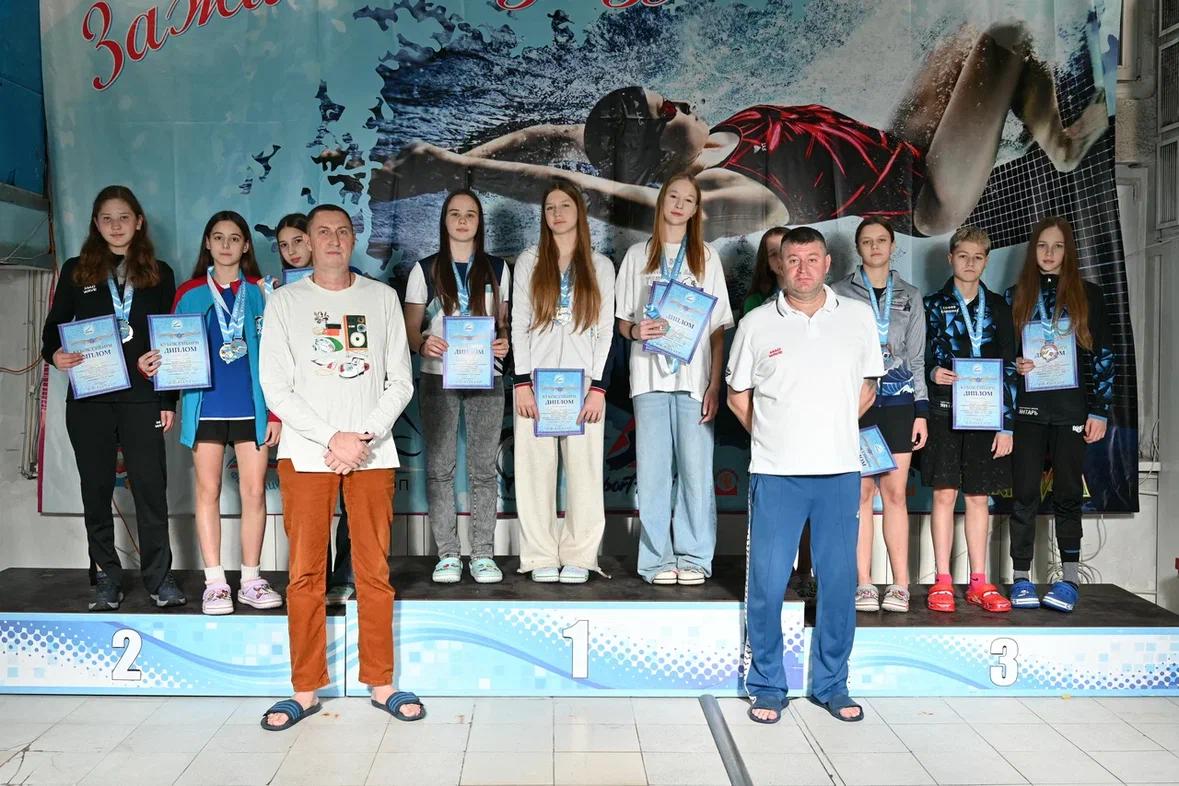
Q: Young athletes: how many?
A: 10